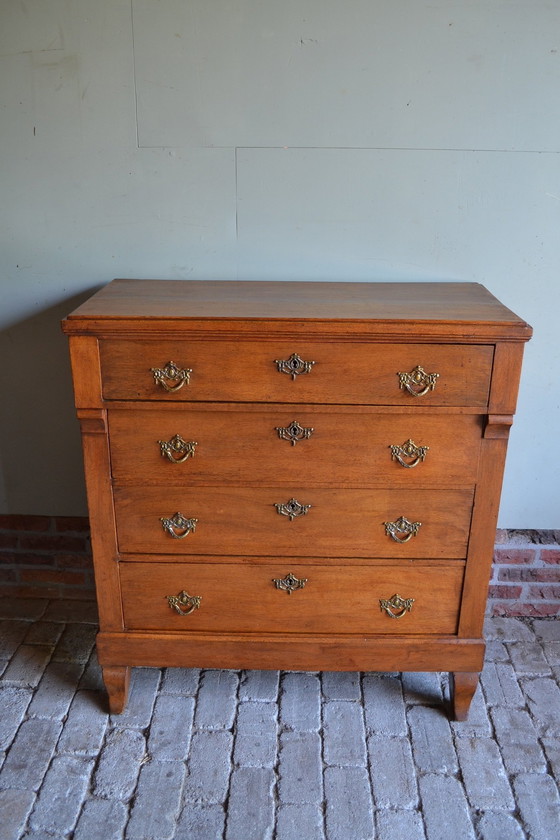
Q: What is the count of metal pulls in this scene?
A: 8